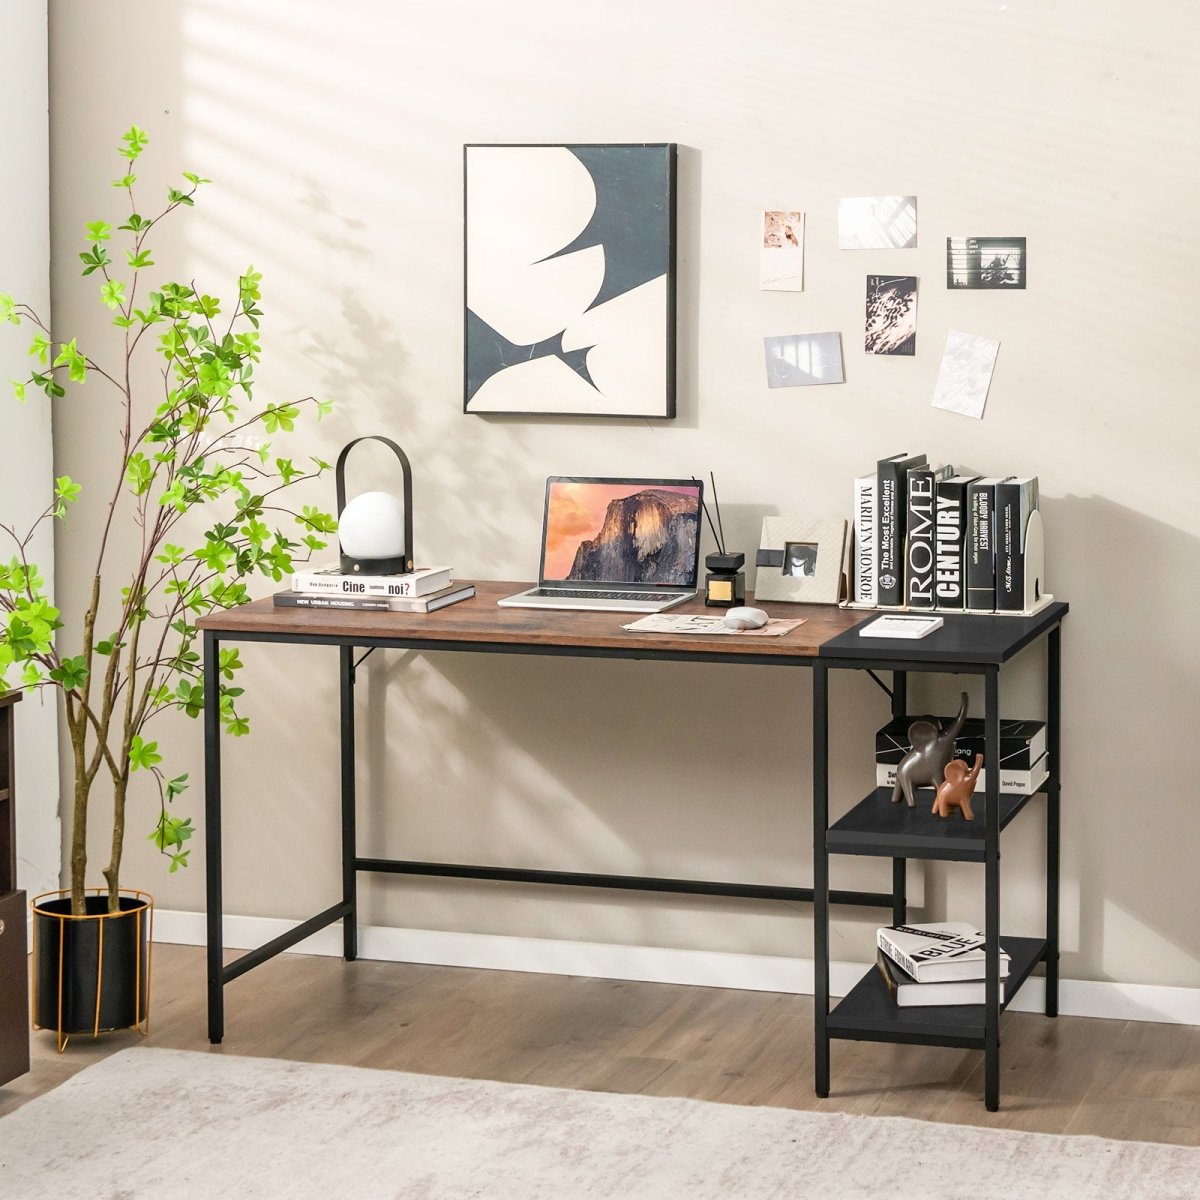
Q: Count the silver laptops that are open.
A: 1